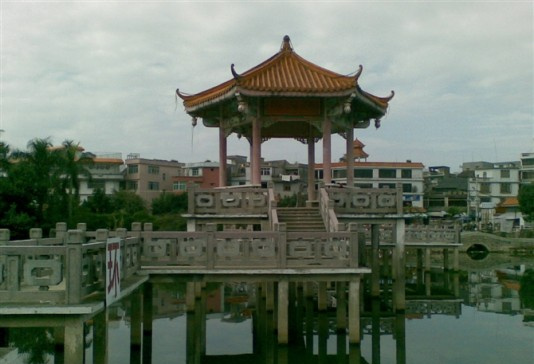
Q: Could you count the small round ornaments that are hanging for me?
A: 4